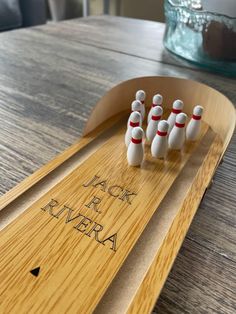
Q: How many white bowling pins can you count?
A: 10